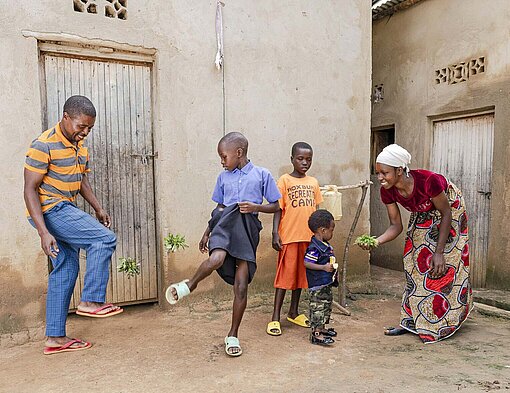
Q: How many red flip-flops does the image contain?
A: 2